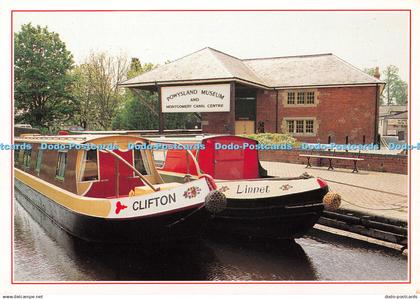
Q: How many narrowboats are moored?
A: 2